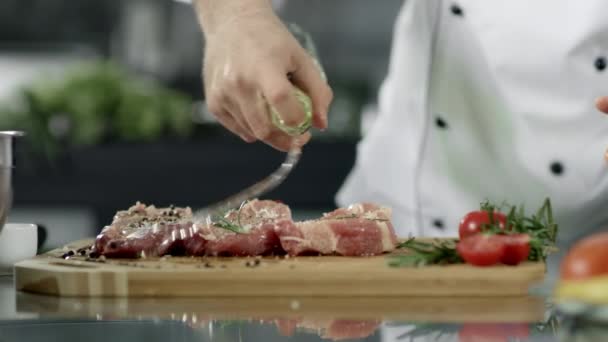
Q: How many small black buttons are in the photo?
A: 5